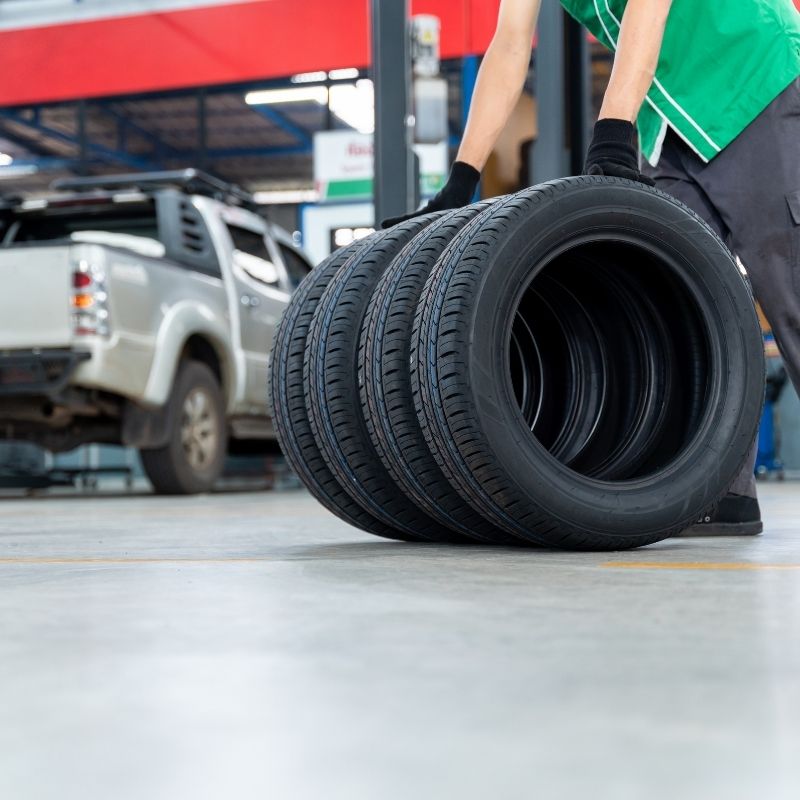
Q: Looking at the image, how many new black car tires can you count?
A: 4